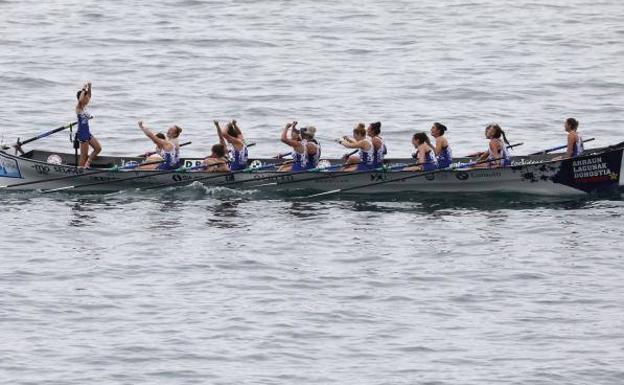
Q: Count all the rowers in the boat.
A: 13